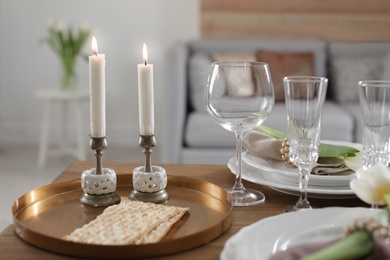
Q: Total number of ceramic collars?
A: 2